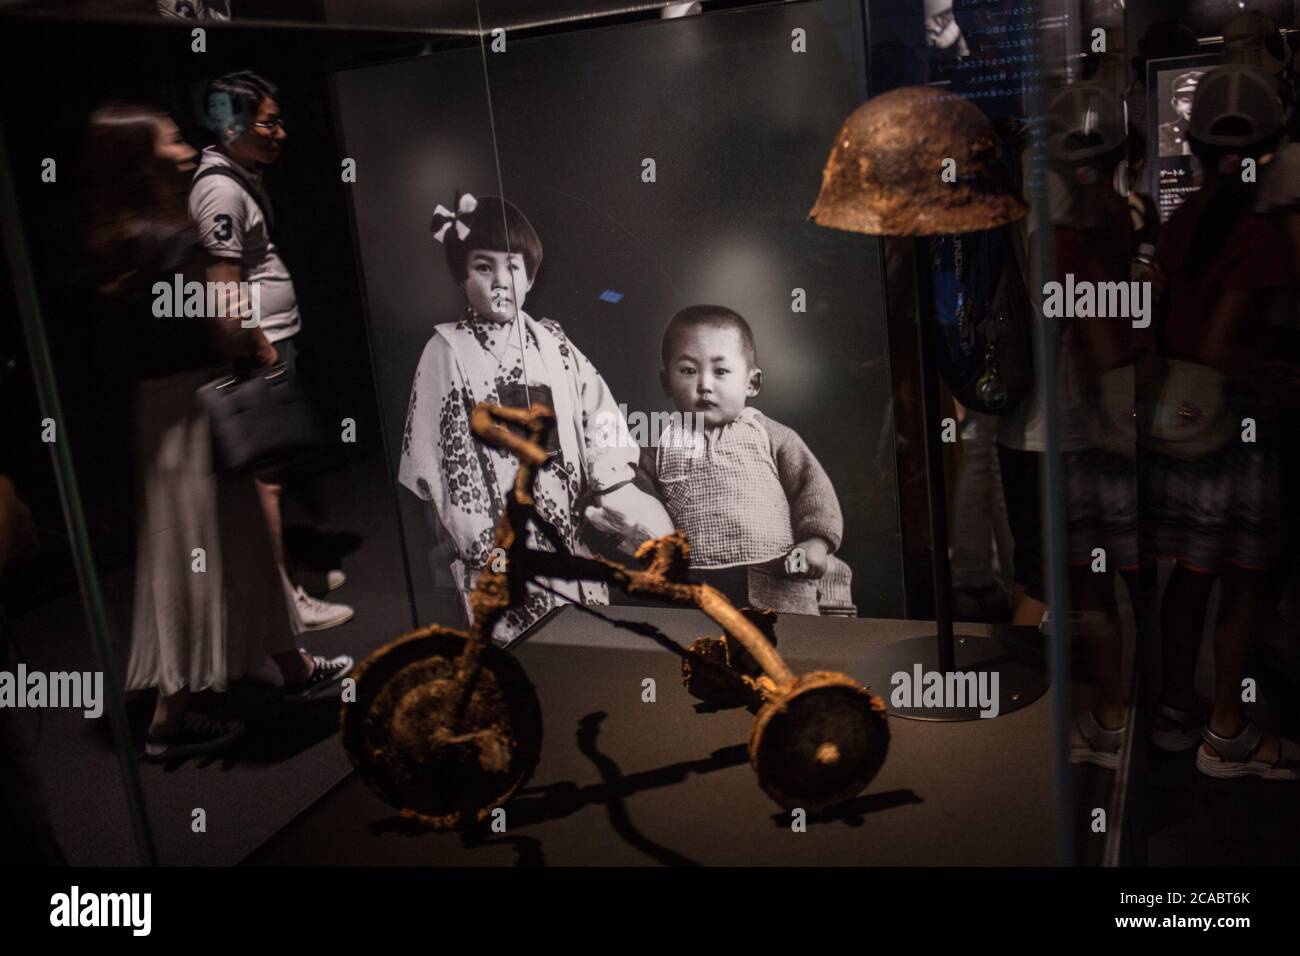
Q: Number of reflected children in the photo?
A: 2